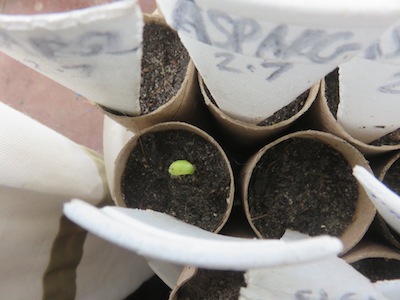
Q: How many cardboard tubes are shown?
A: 8